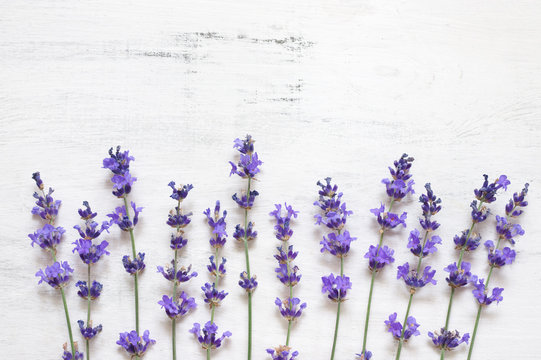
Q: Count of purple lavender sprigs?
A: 12